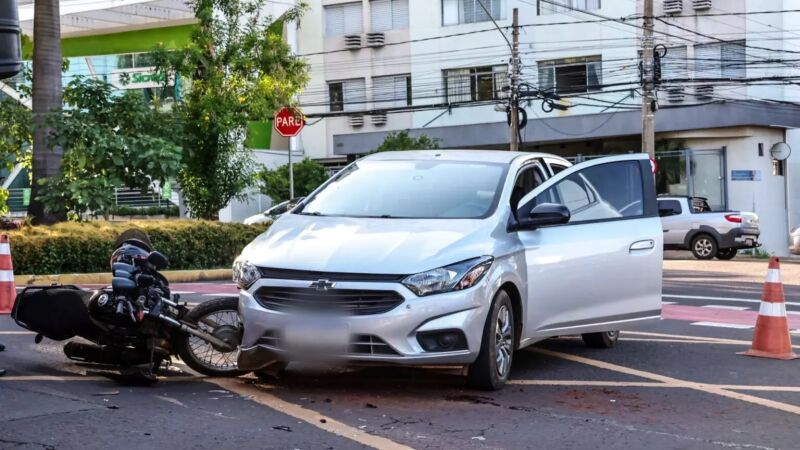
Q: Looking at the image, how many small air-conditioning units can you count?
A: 8